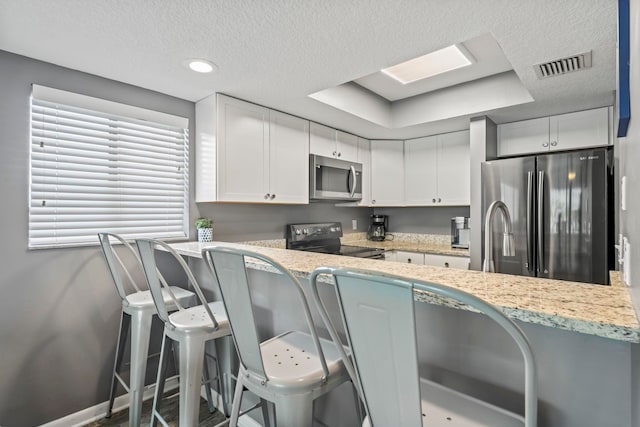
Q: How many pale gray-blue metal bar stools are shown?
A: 4